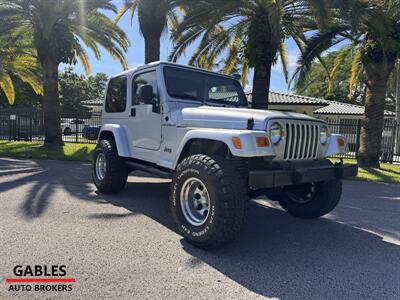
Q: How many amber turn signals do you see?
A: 3